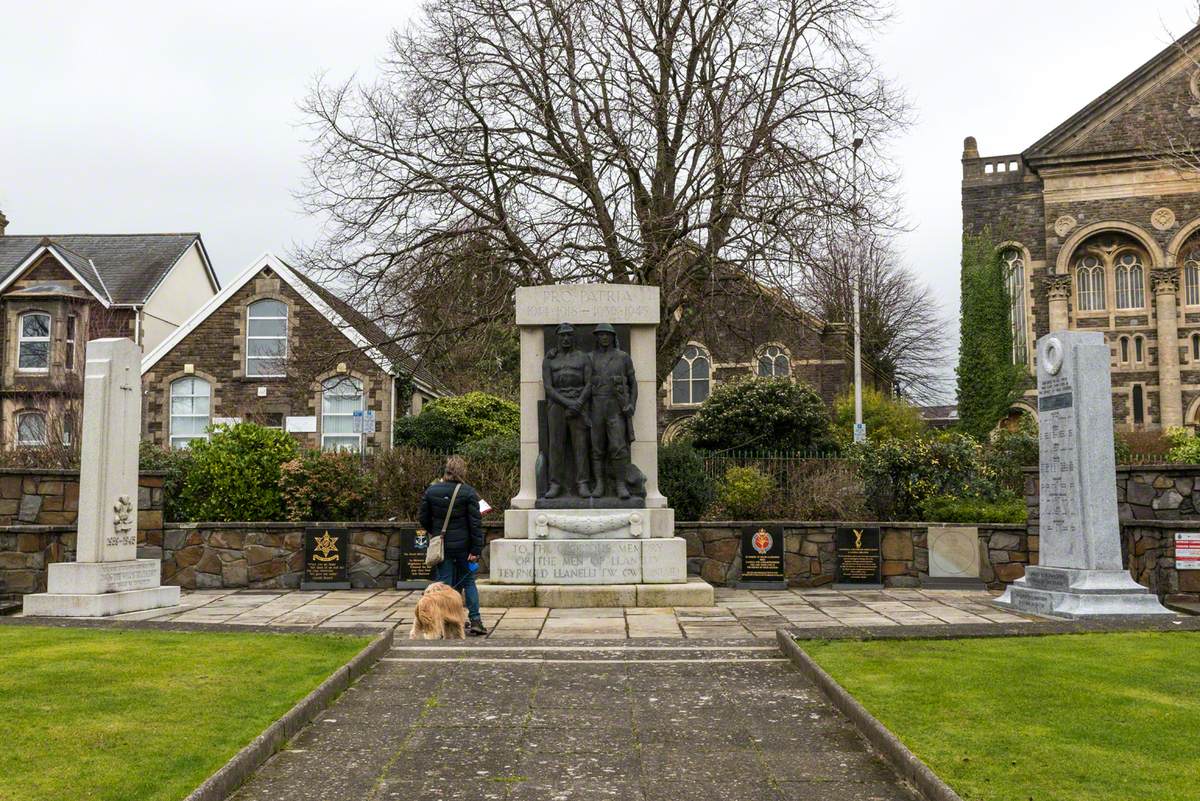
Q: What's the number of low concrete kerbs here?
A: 2